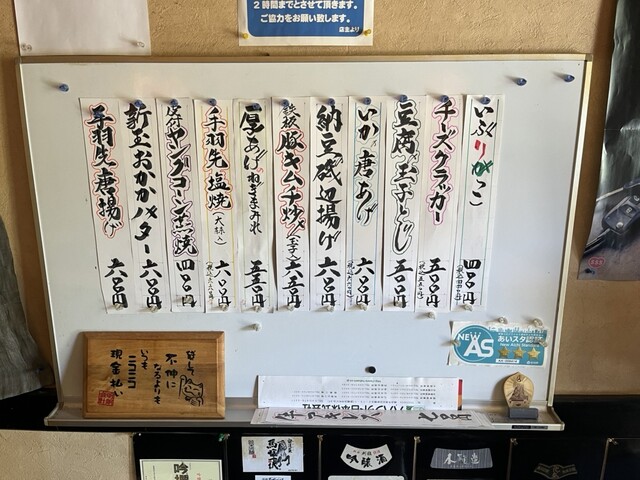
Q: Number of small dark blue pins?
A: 14